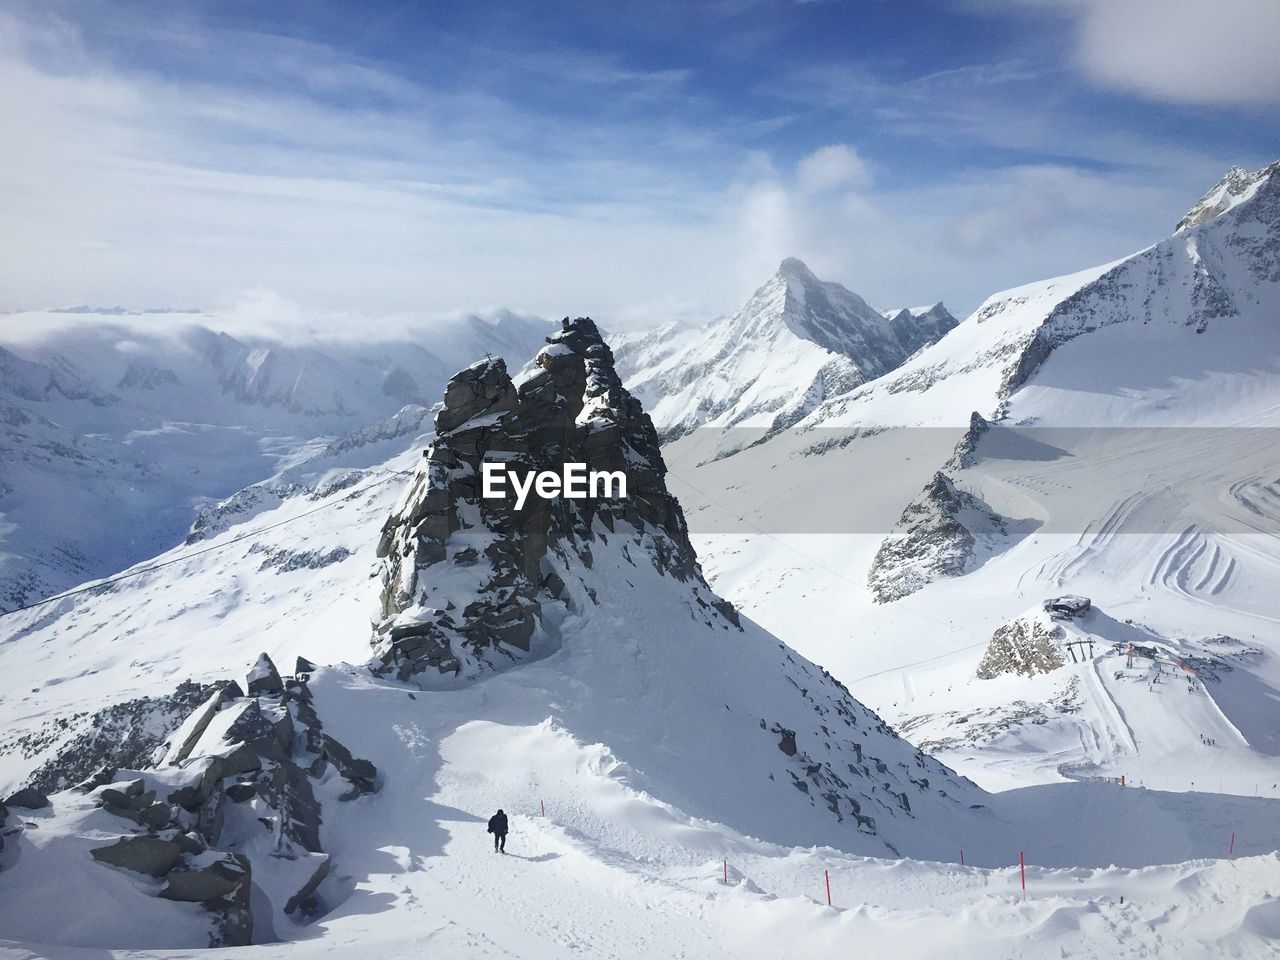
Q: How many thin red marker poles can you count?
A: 6